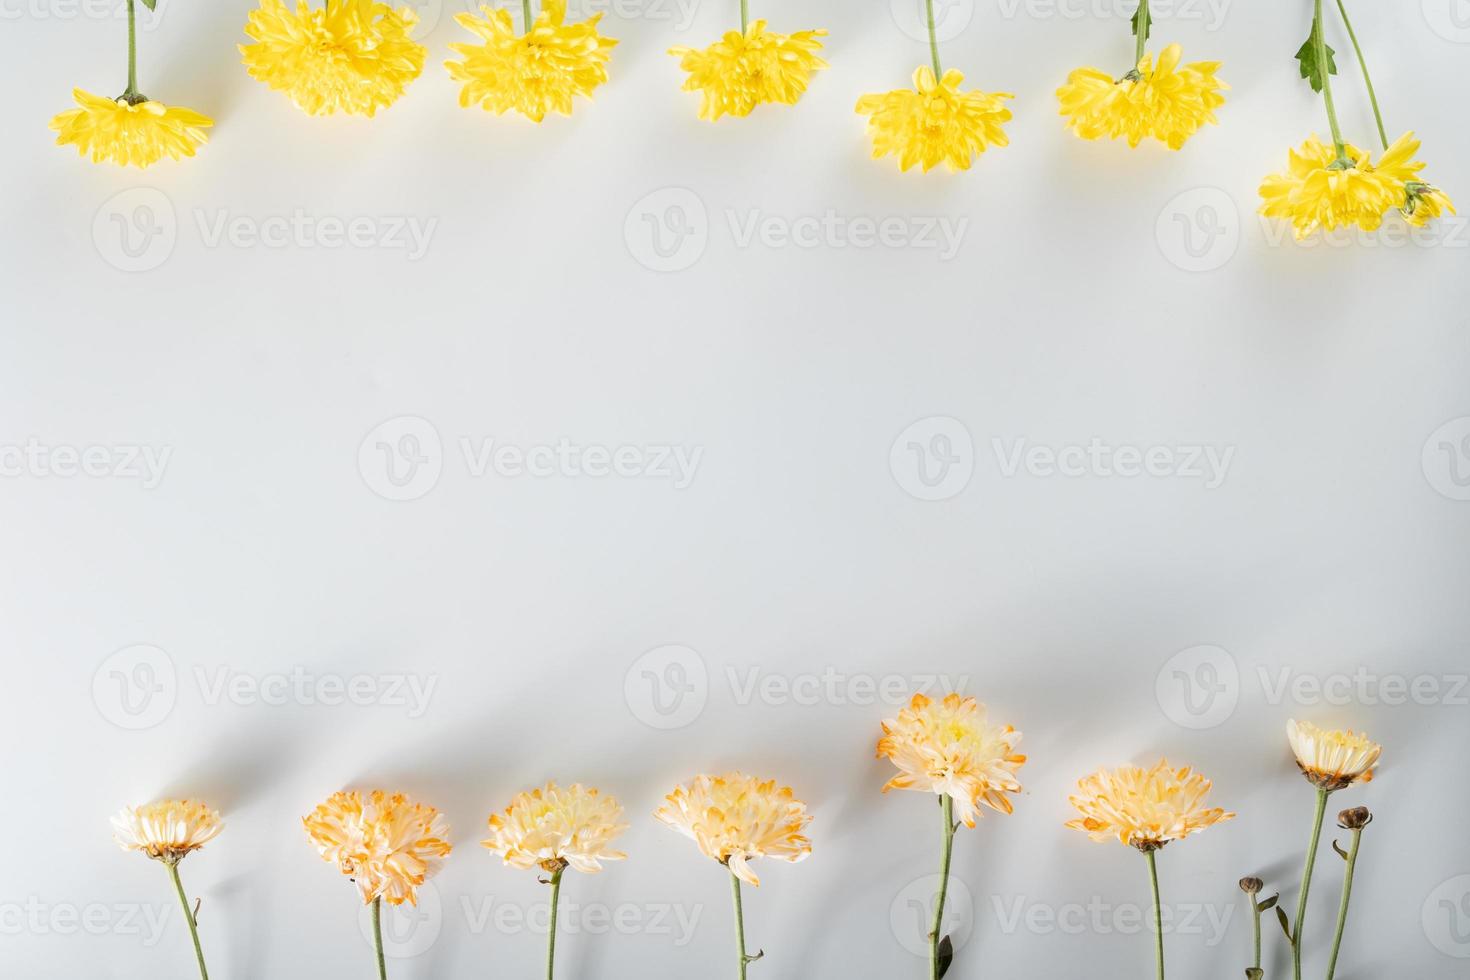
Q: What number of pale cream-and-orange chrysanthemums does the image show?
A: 7